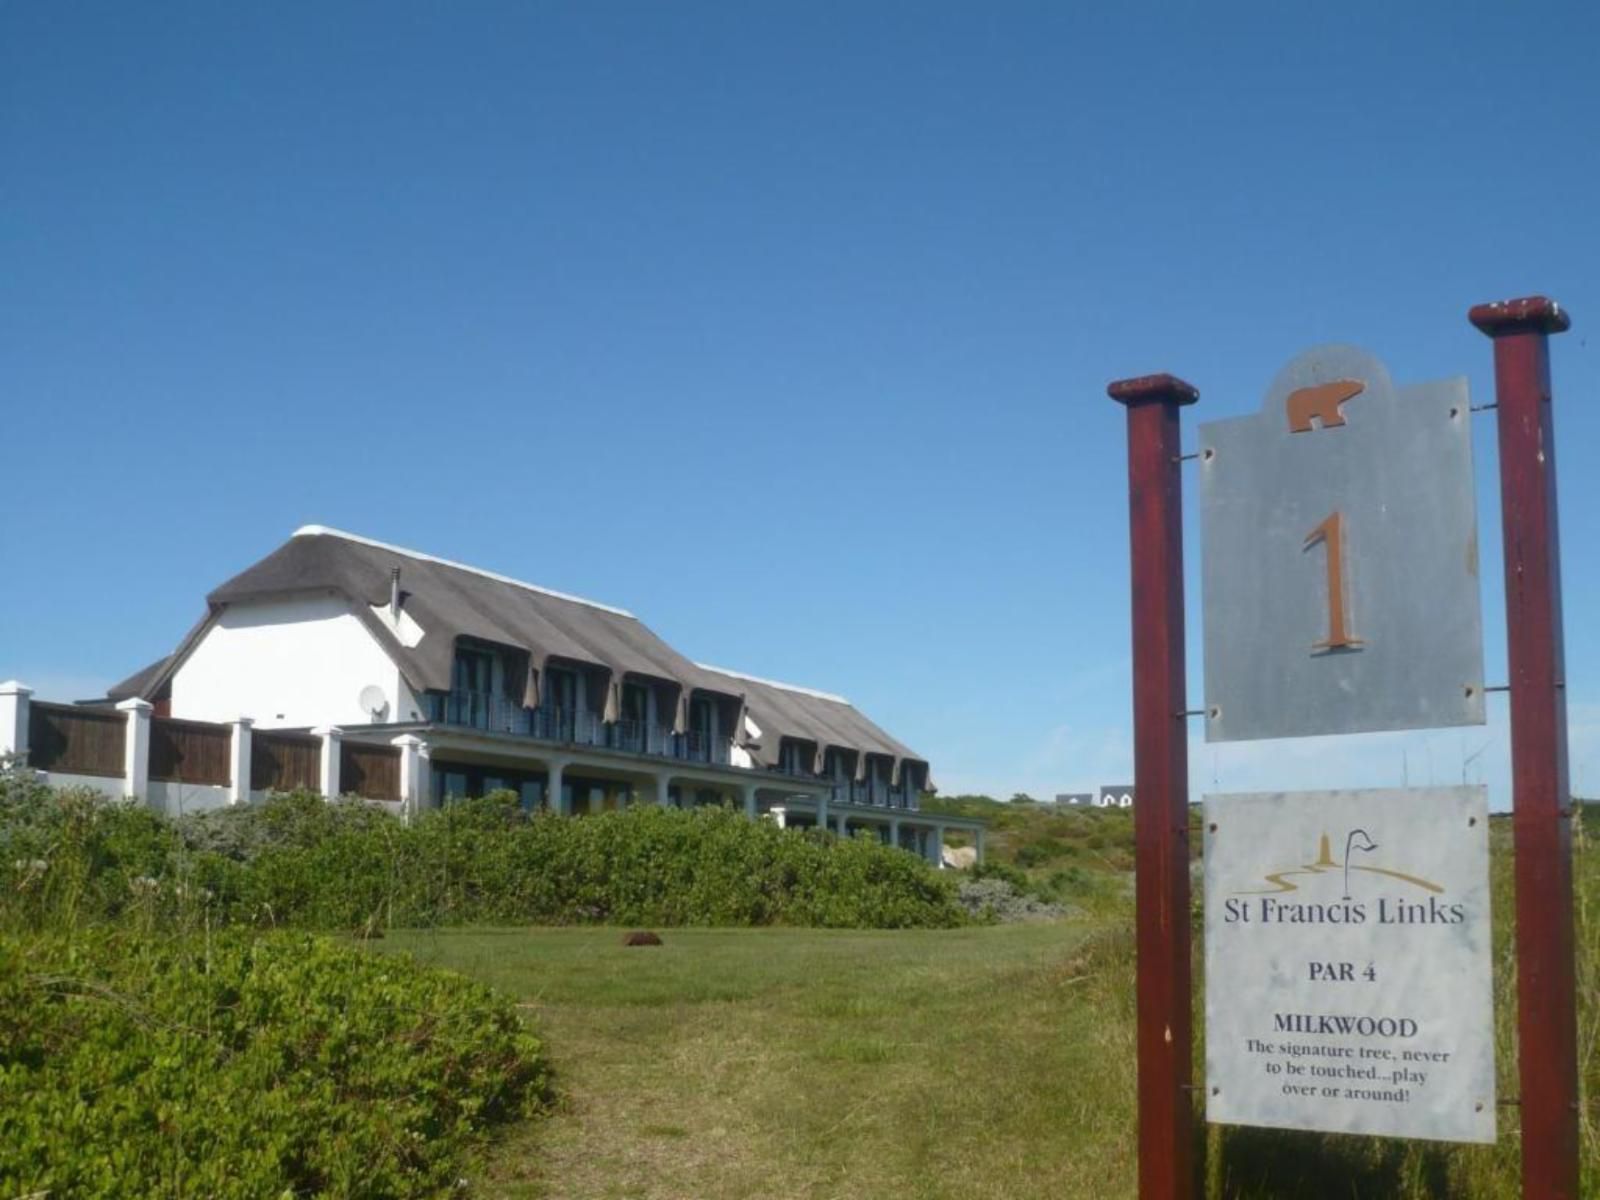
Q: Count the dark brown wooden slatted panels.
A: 4